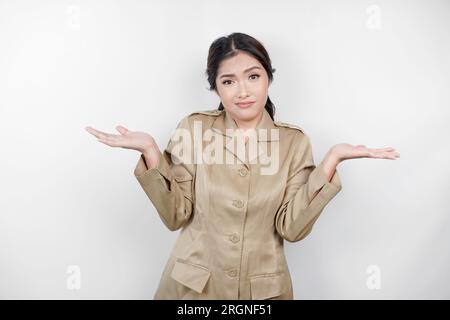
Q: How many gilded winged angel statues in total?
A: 0